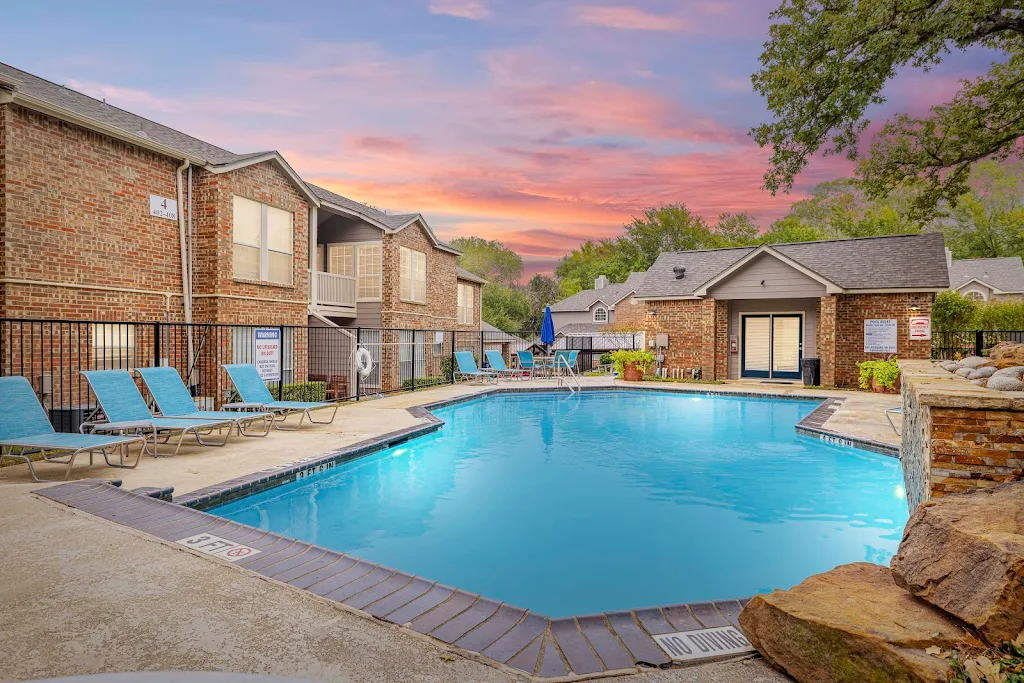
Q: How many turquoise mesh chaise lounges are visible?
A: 6